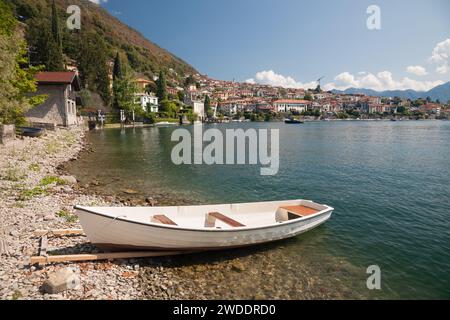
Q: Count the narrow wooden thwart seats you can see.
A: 2